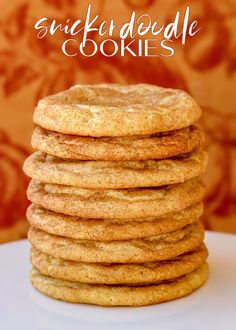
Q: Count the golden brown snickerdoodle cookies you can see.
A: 8